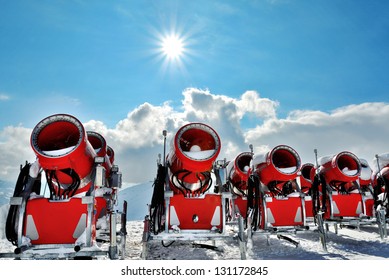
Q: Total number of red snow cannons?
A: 10